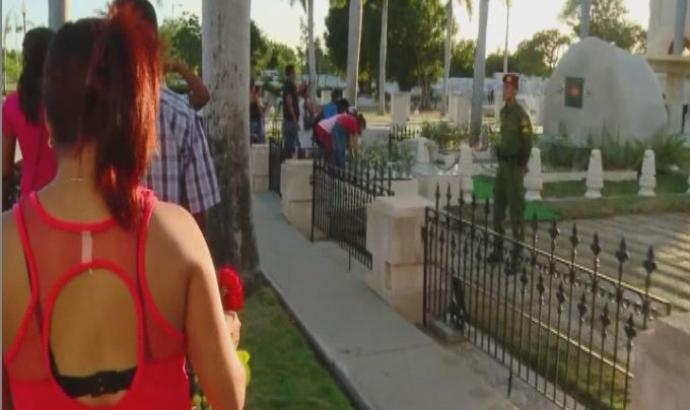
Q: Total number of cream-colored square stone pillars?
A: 4